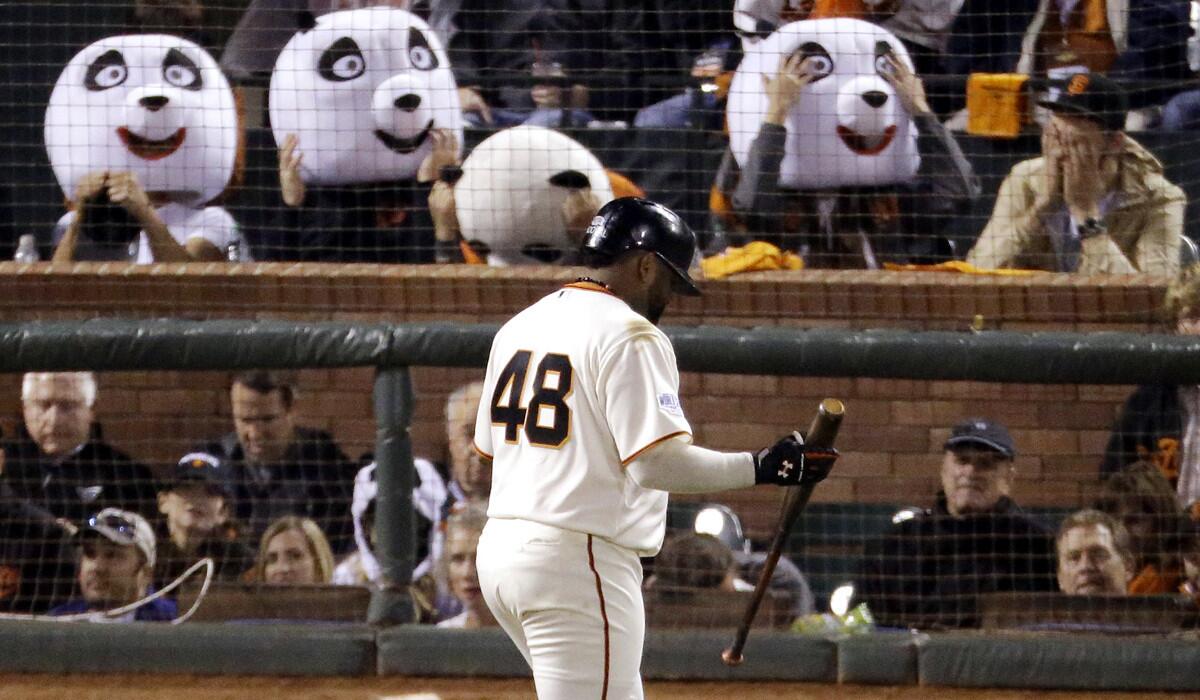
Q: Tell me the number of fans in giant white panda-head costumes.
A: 4